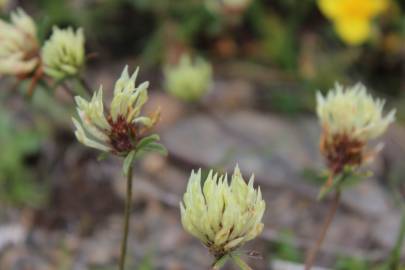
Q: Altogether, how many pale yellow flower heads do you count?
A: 6